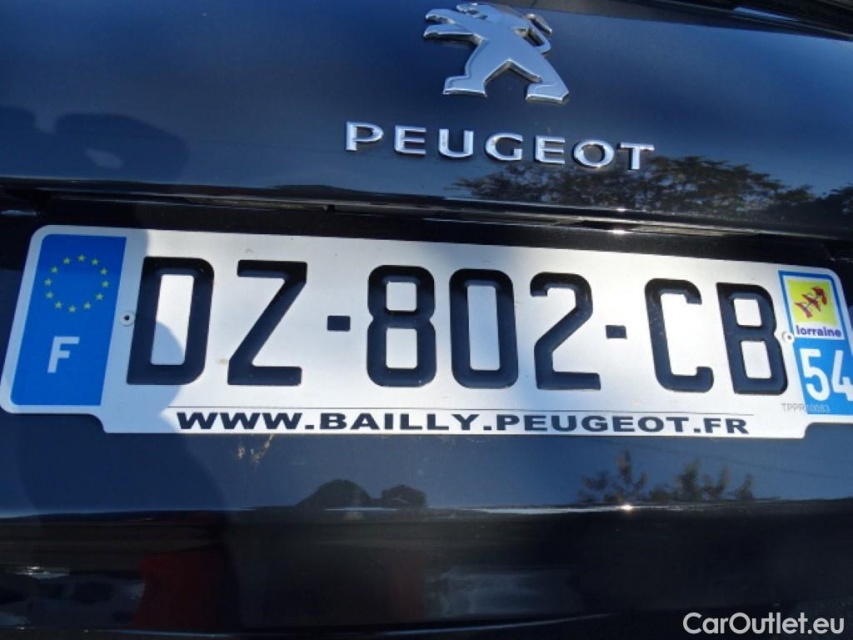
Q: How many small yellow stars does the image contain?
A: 12